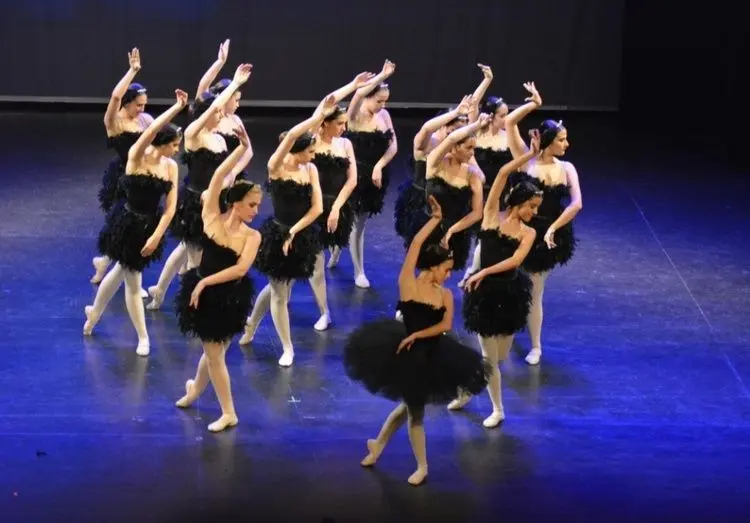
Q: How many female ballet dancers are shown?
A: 14